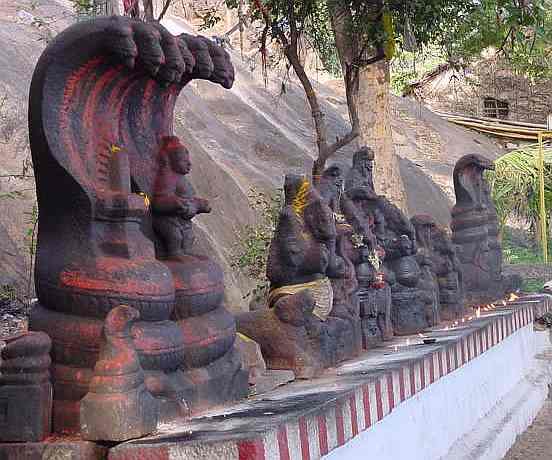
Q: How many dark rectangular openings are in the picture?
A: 1